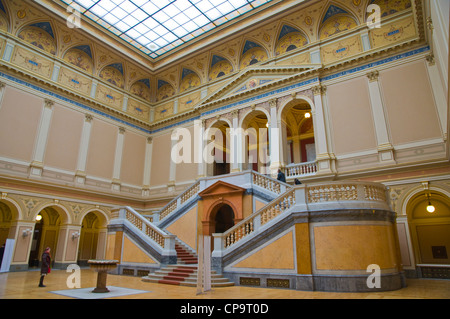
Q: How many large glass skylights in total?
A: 1